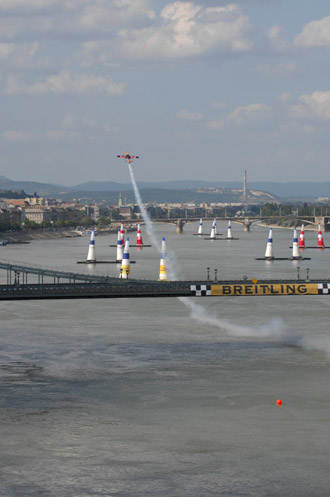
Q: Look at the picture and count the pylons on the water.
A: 14